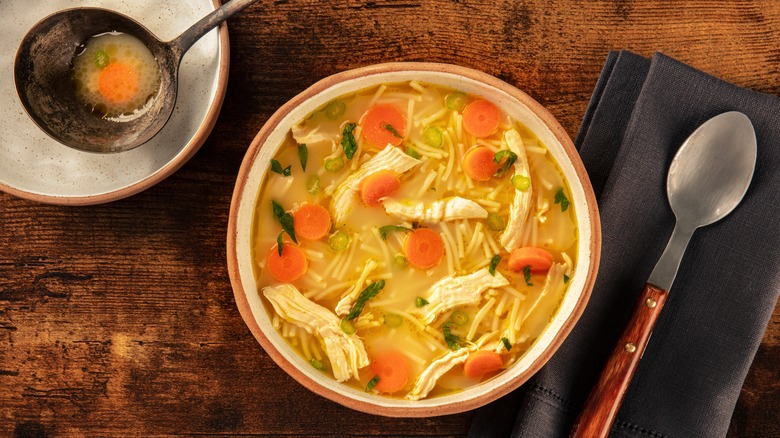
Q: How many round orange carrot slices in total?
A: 11